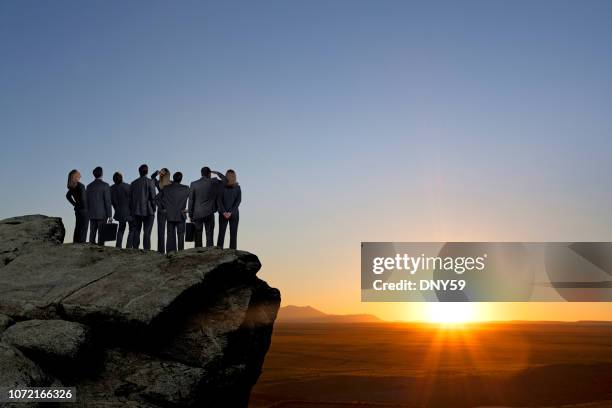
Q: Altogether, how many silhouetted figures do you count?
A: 8